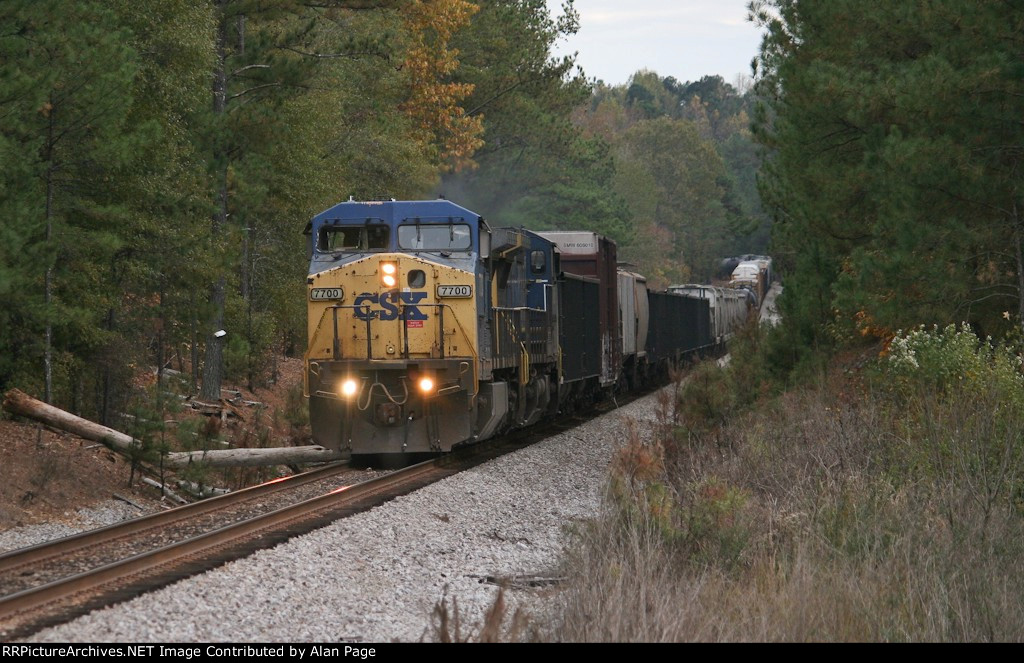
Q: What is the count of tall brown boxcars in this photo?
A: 1